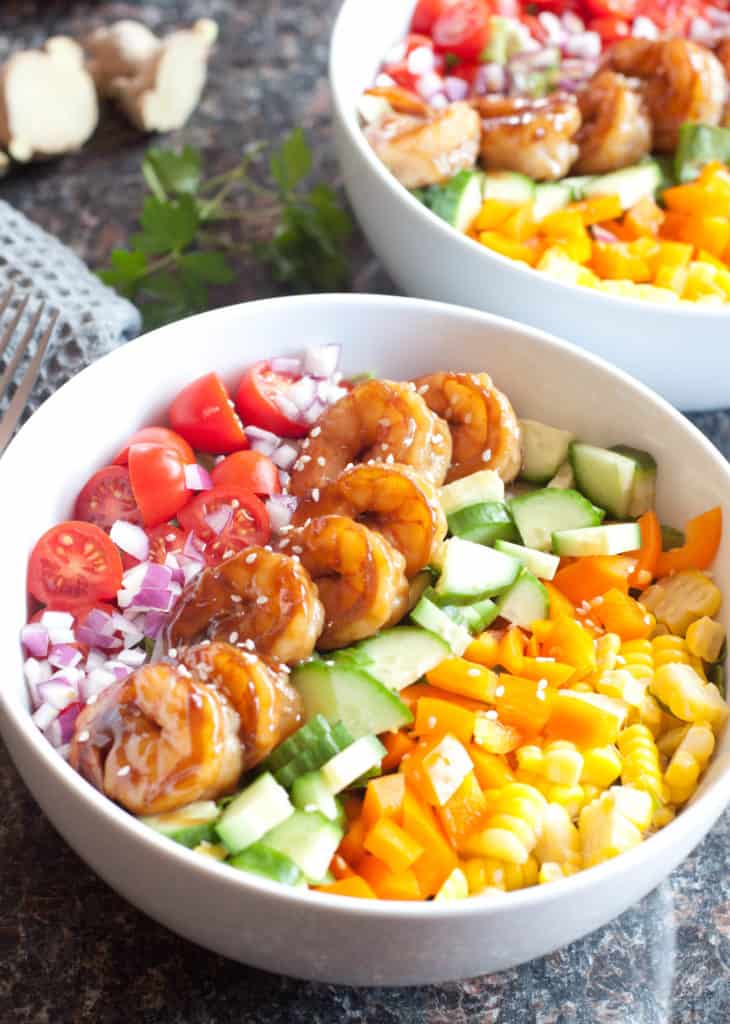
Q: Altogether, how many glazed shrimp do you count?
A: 12